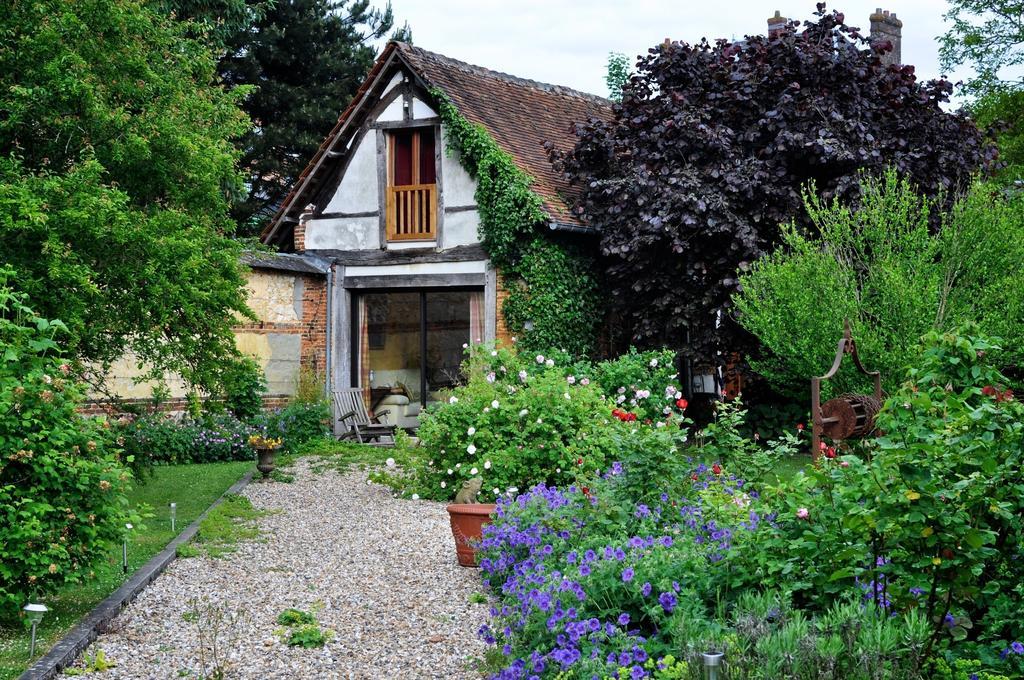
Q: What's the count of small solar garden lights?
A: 4